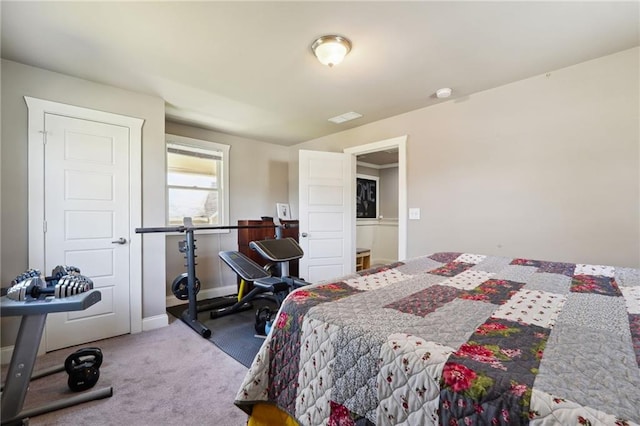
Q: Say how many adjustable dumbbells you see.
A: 2